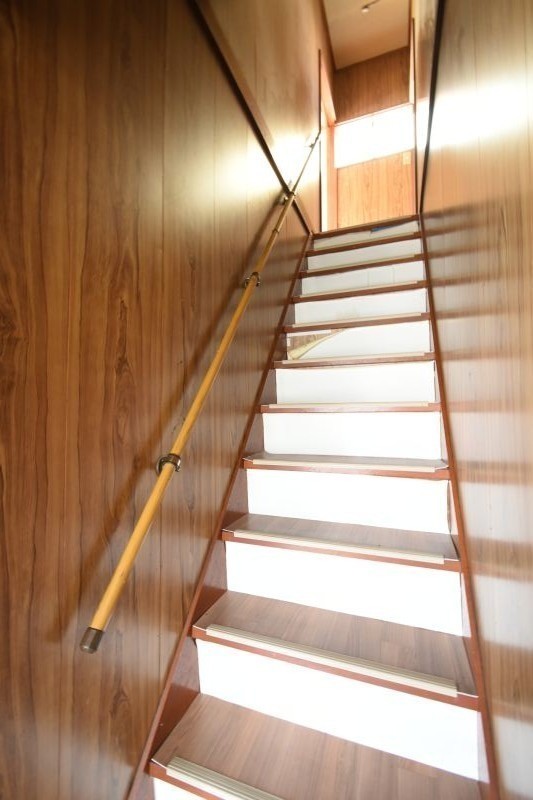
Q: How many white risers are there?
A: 11